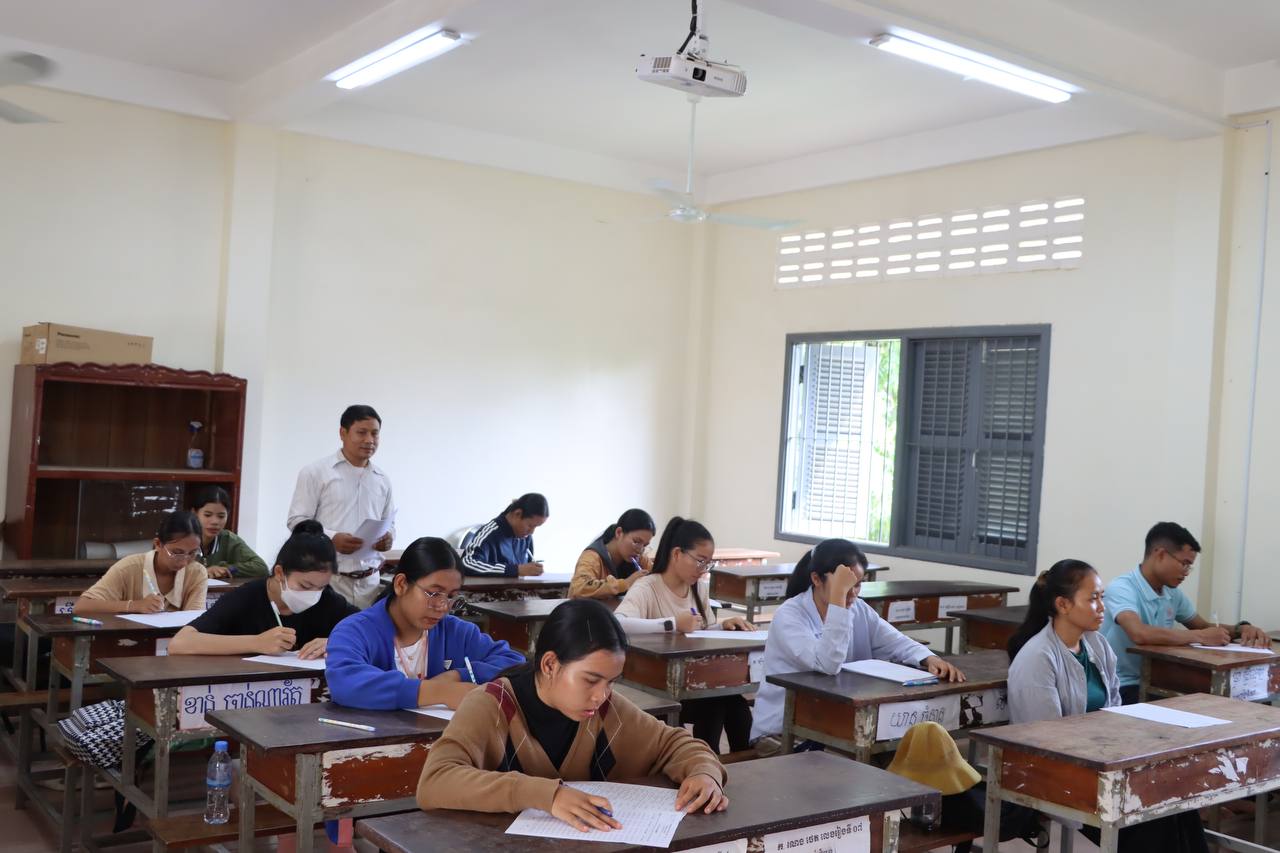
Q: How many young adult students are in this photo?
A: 11